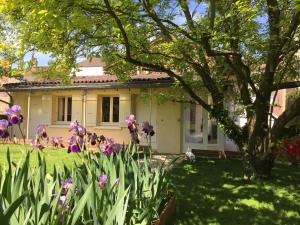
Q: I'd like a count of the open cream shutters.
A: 4